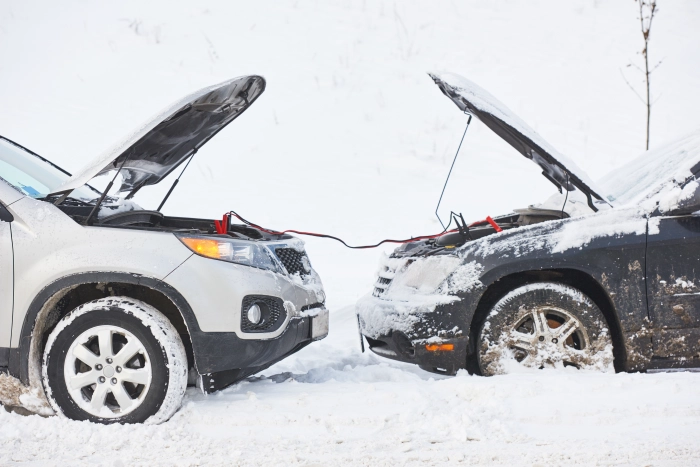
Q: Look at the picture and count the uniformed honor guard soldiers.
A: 0